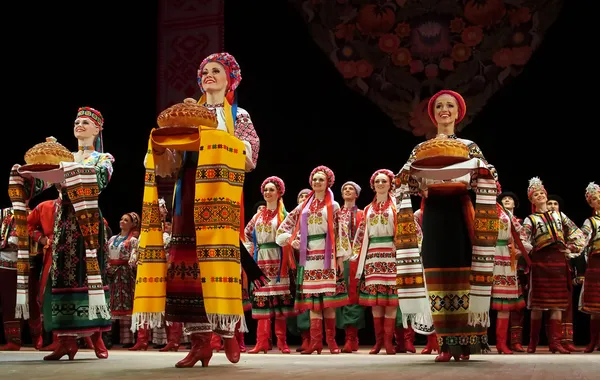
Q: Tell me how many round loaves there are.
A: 3